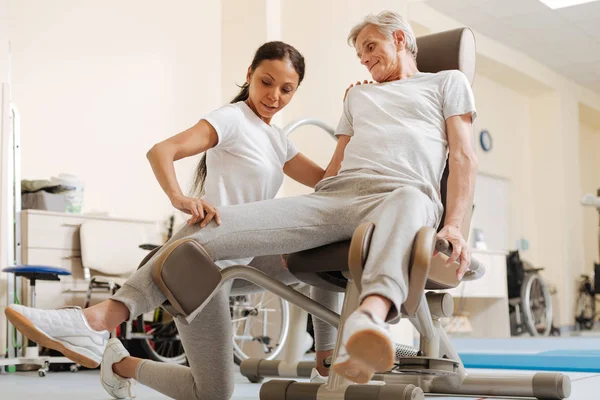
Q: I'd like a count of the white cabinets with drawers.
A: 1